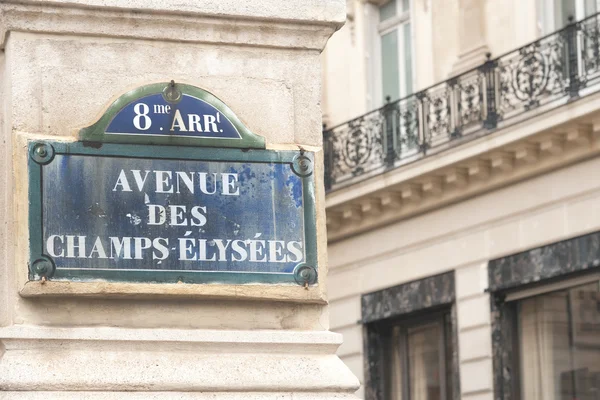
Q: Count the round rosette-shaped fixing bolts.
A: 5